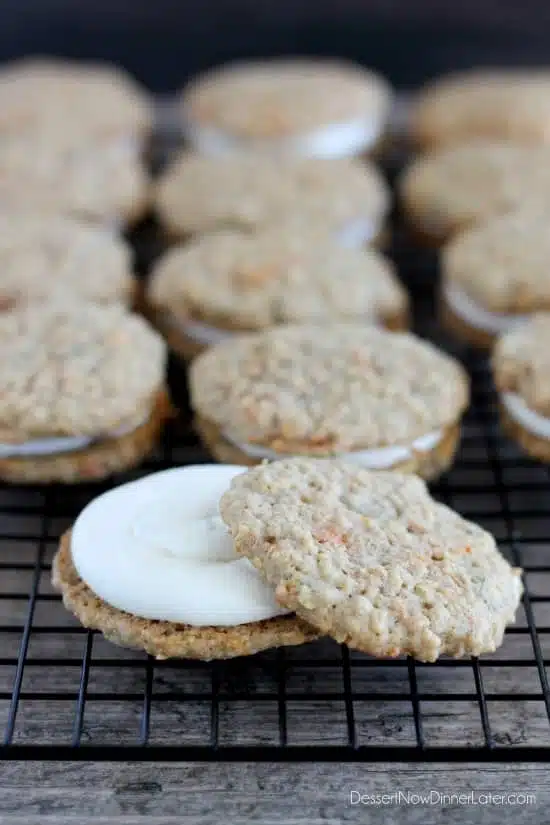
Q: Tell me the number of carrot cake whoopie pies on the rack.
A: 13